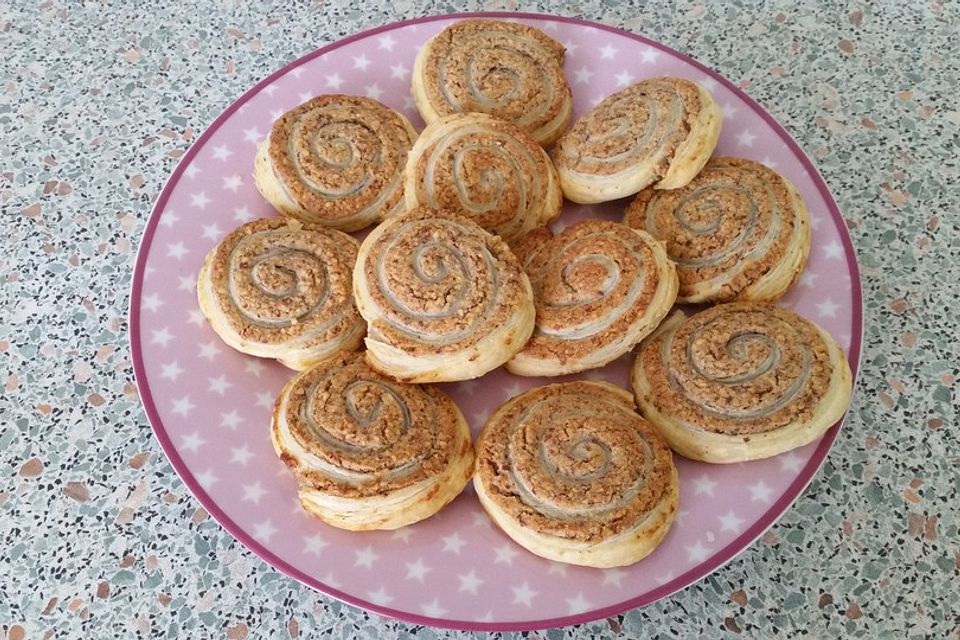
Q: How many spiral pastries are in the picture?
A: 11